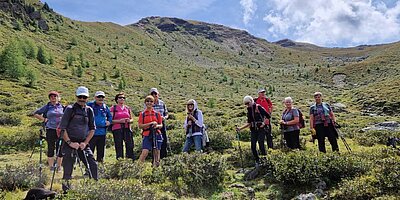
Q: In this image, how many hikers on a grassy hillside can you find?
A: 11